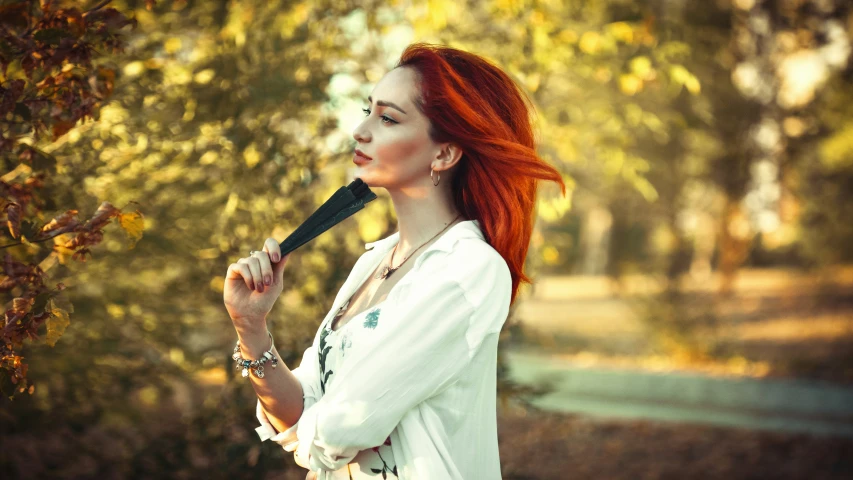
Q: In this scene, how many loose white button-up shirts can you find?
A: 1